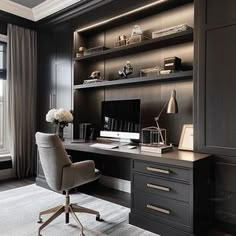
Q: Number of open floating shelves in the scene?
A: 2